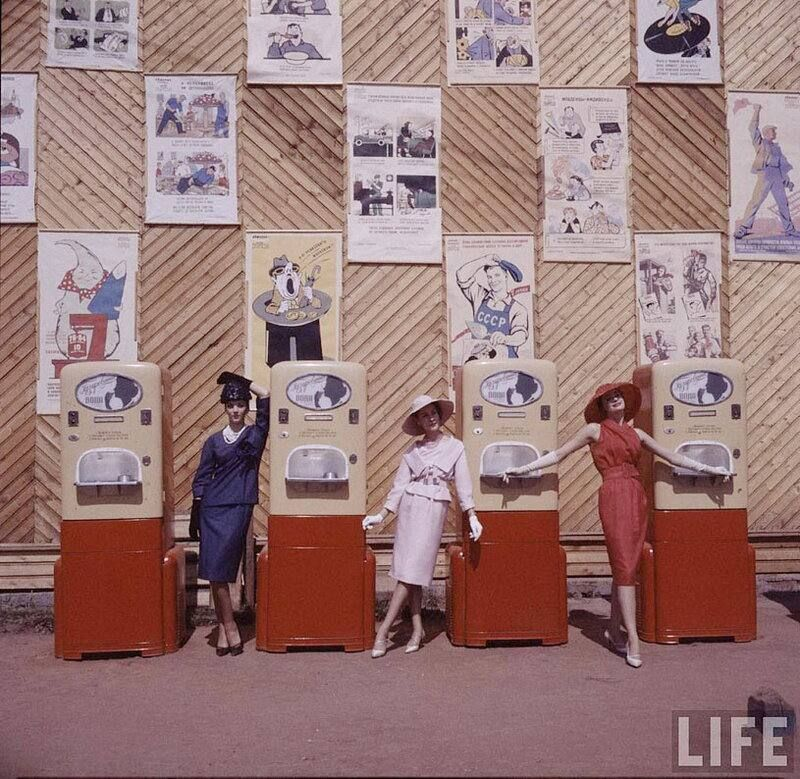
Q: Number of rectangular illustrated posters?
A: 13